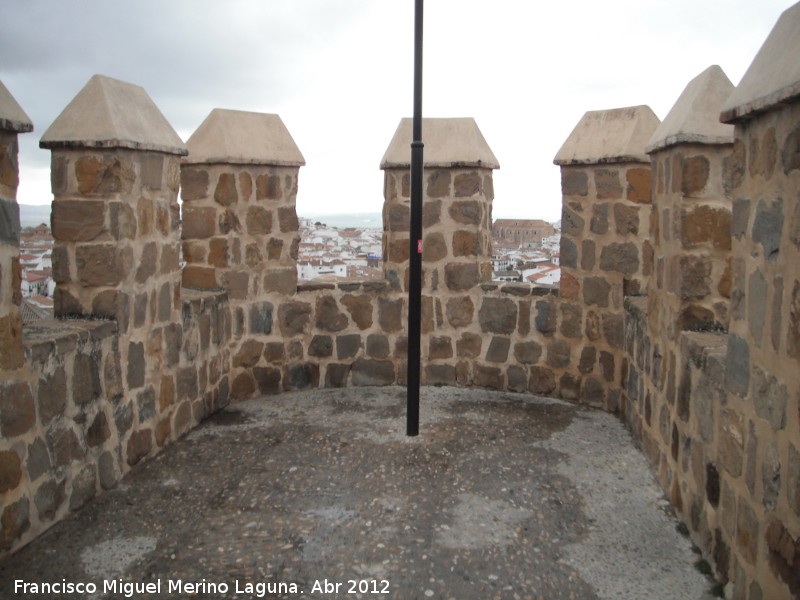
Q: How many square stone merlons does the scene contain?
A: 7